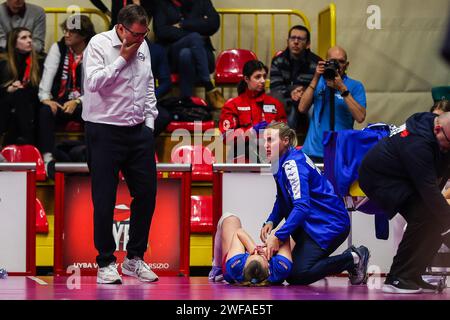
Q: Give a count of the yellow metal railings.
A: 3